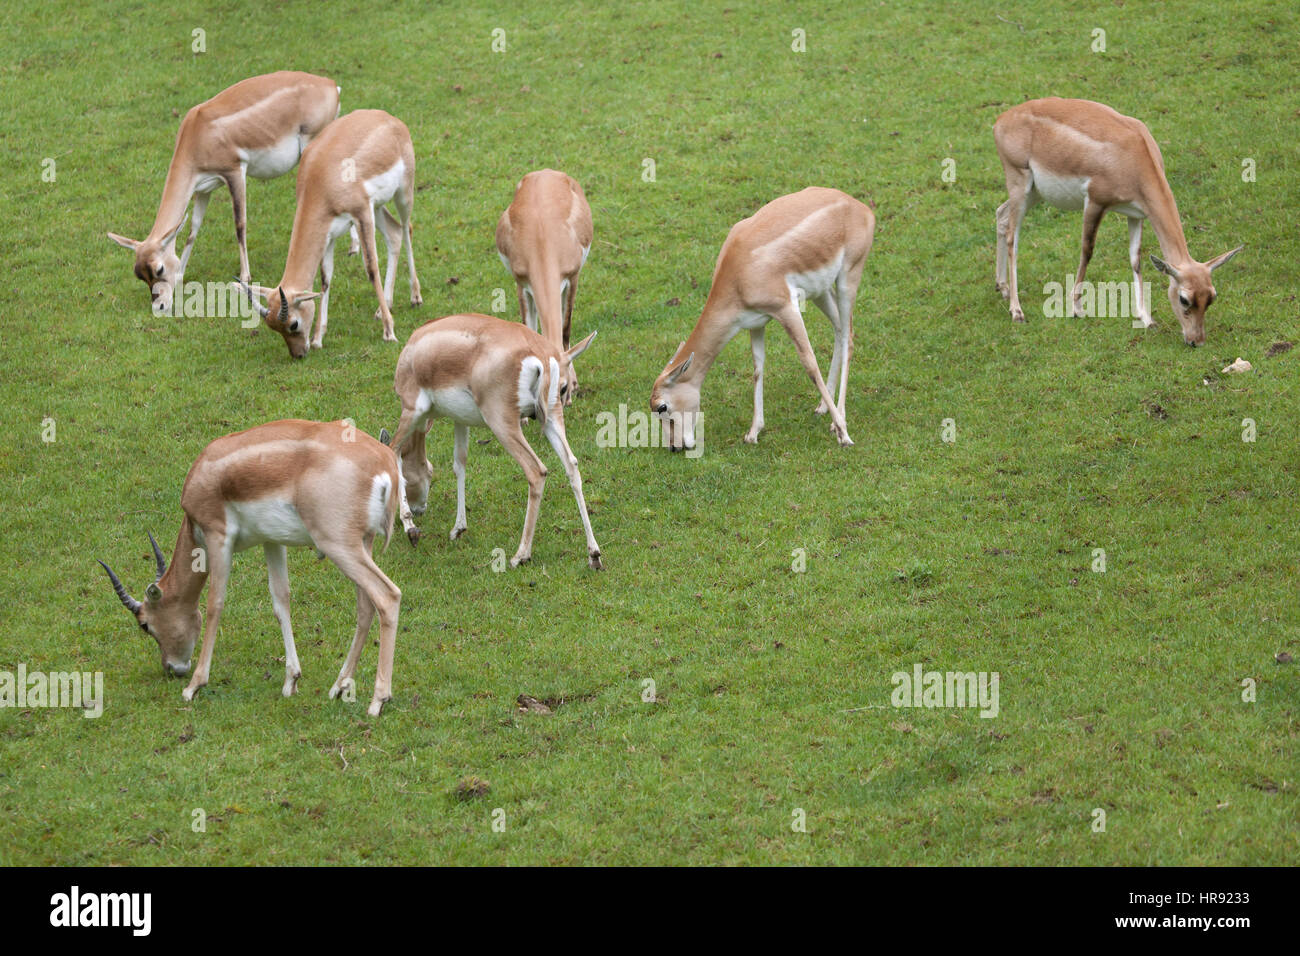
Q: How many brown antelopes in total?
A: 7